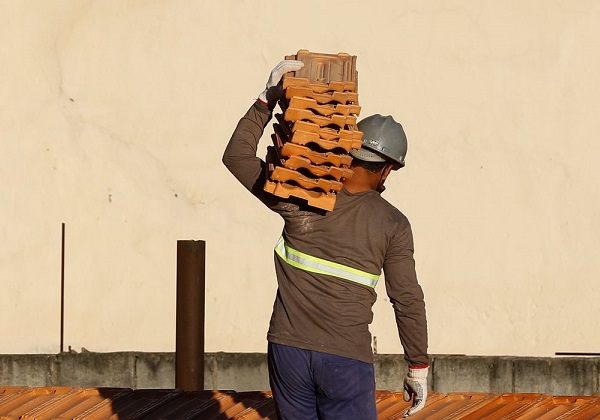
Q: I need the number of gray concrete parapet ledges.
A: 1